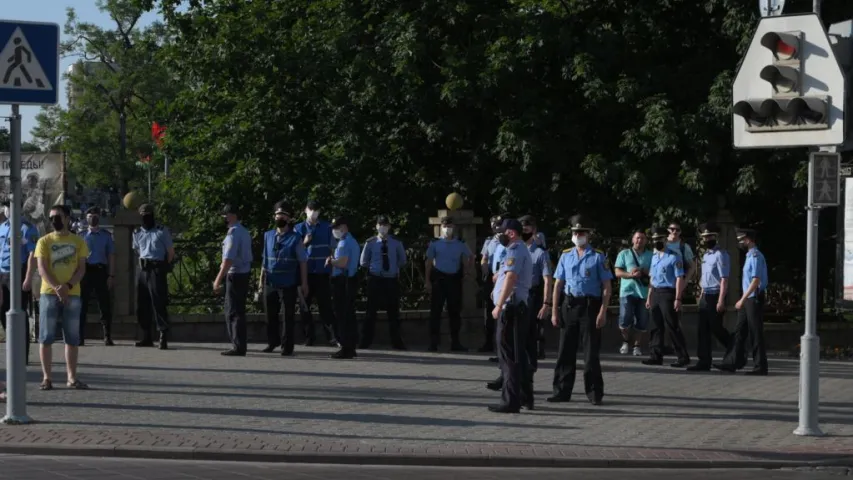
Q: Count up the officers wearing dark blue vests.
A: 2